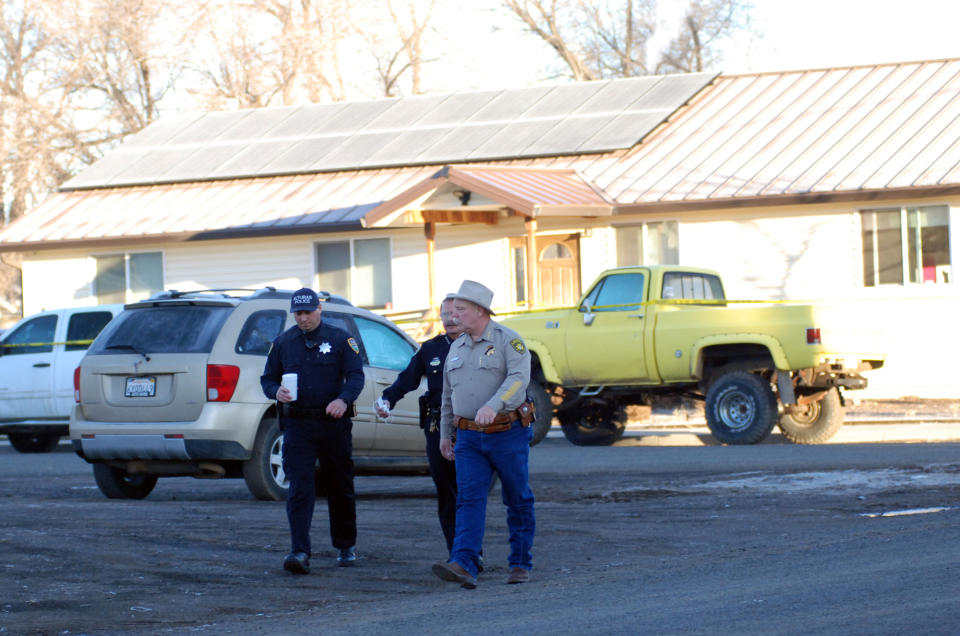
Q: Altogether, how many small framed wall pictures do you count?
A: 0